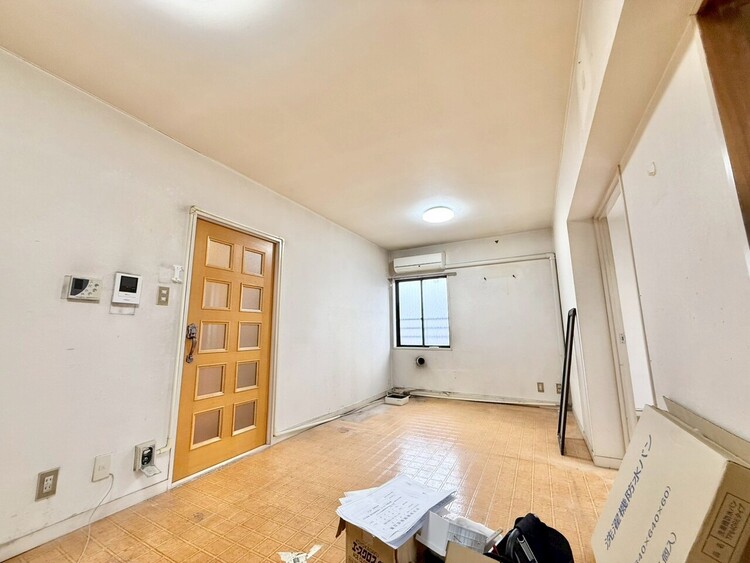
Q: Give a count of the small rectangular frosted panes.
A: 10